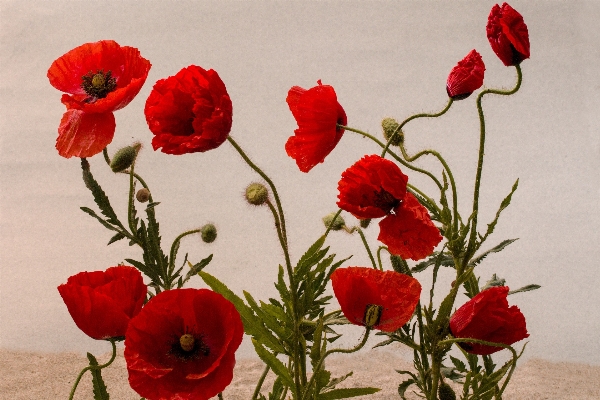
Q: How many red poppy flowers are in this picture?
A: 10